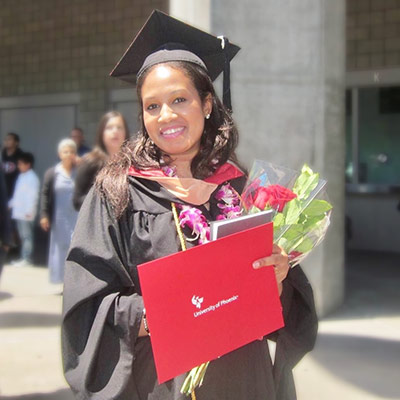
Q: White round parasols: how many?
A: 0